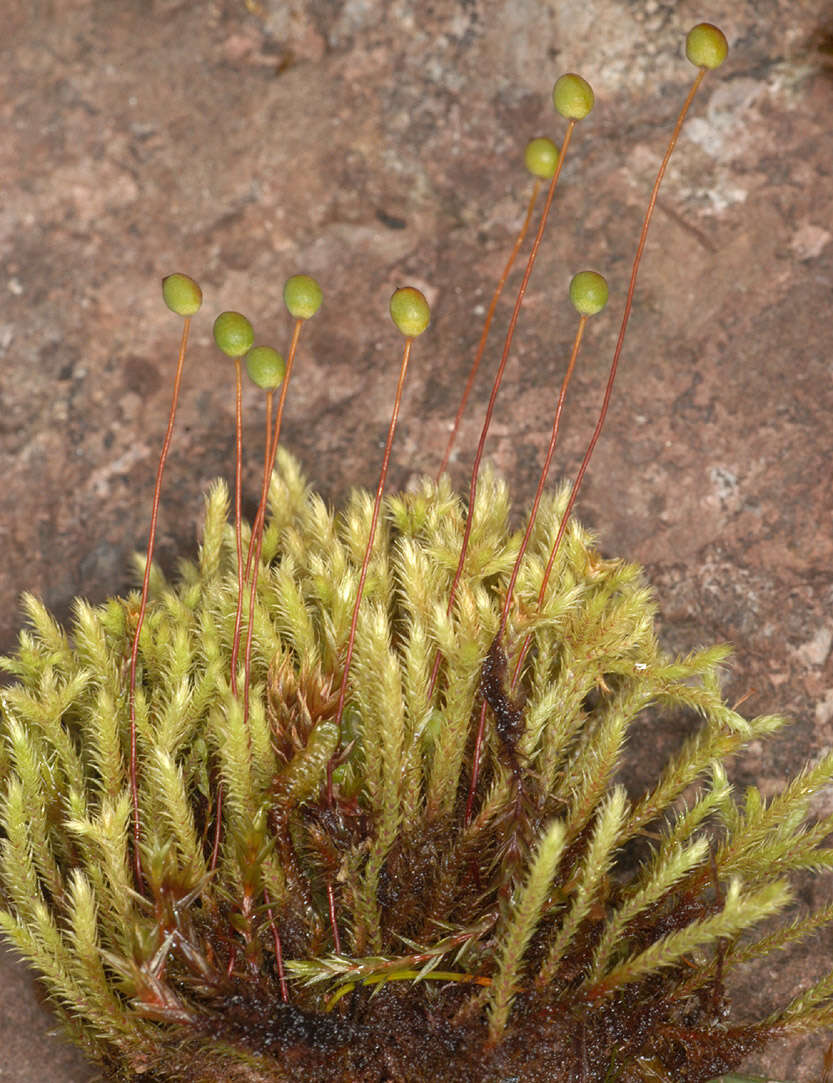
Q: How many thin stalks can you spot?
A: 9